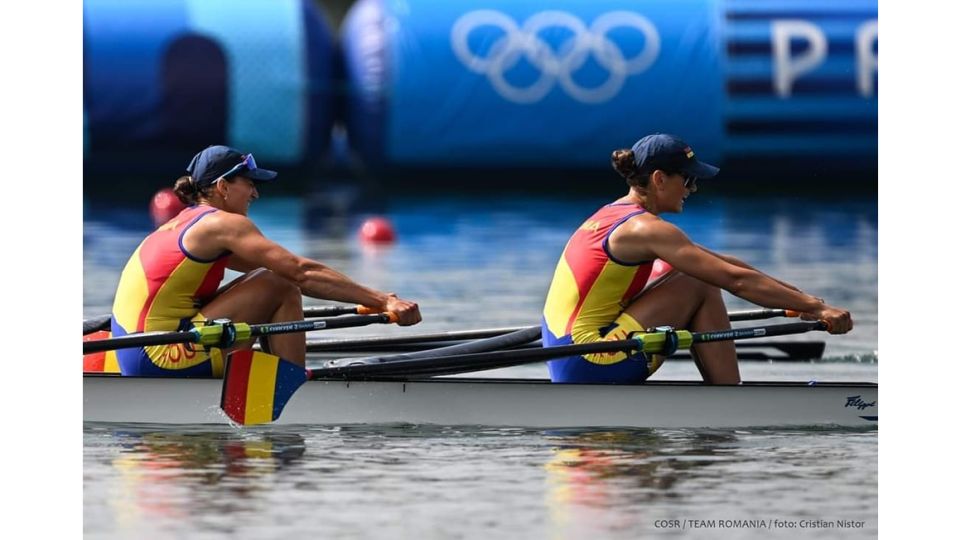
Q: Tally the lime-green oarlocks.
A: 2